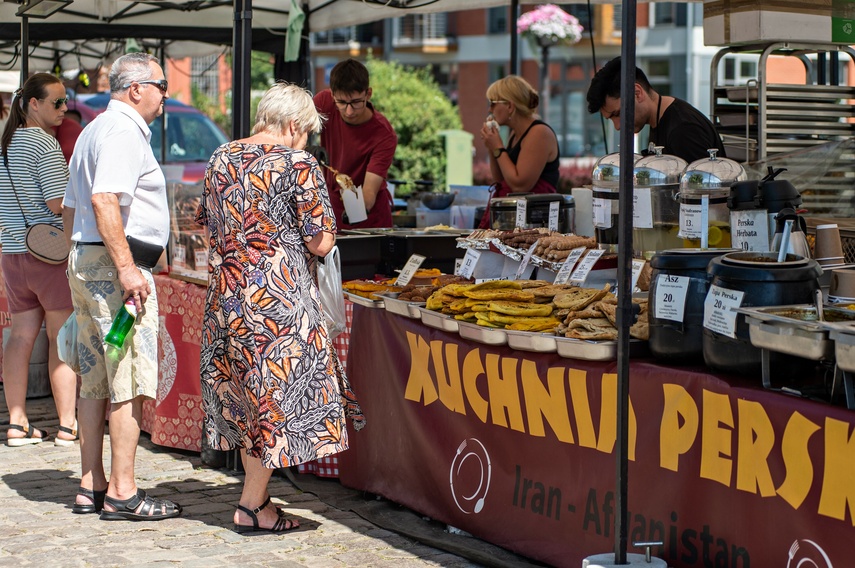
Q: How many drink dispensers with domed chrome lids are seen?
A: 3